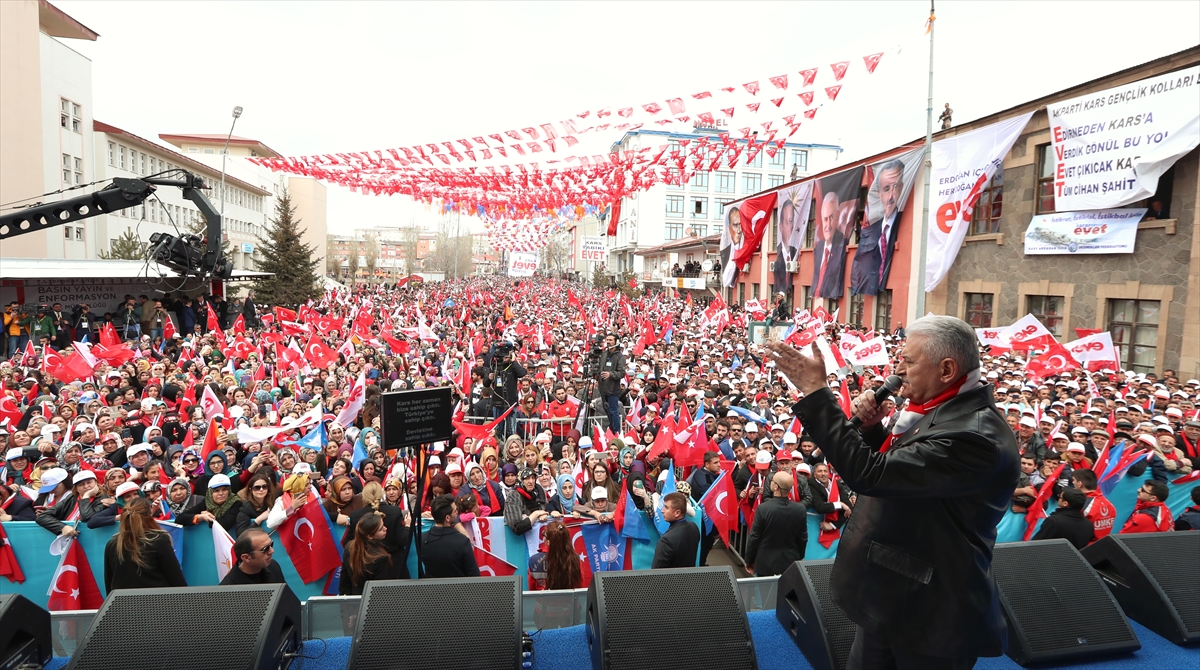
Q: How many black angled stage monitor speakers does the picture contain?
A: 7